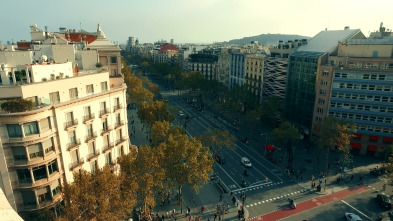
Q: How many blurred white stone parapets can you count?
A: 1